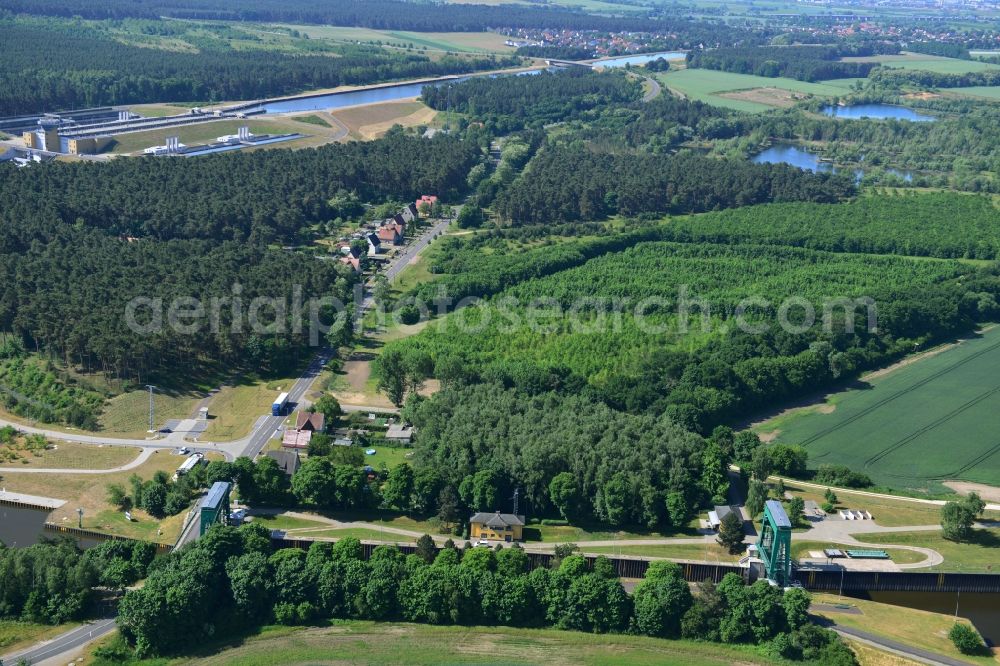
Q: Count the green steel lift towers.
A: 2